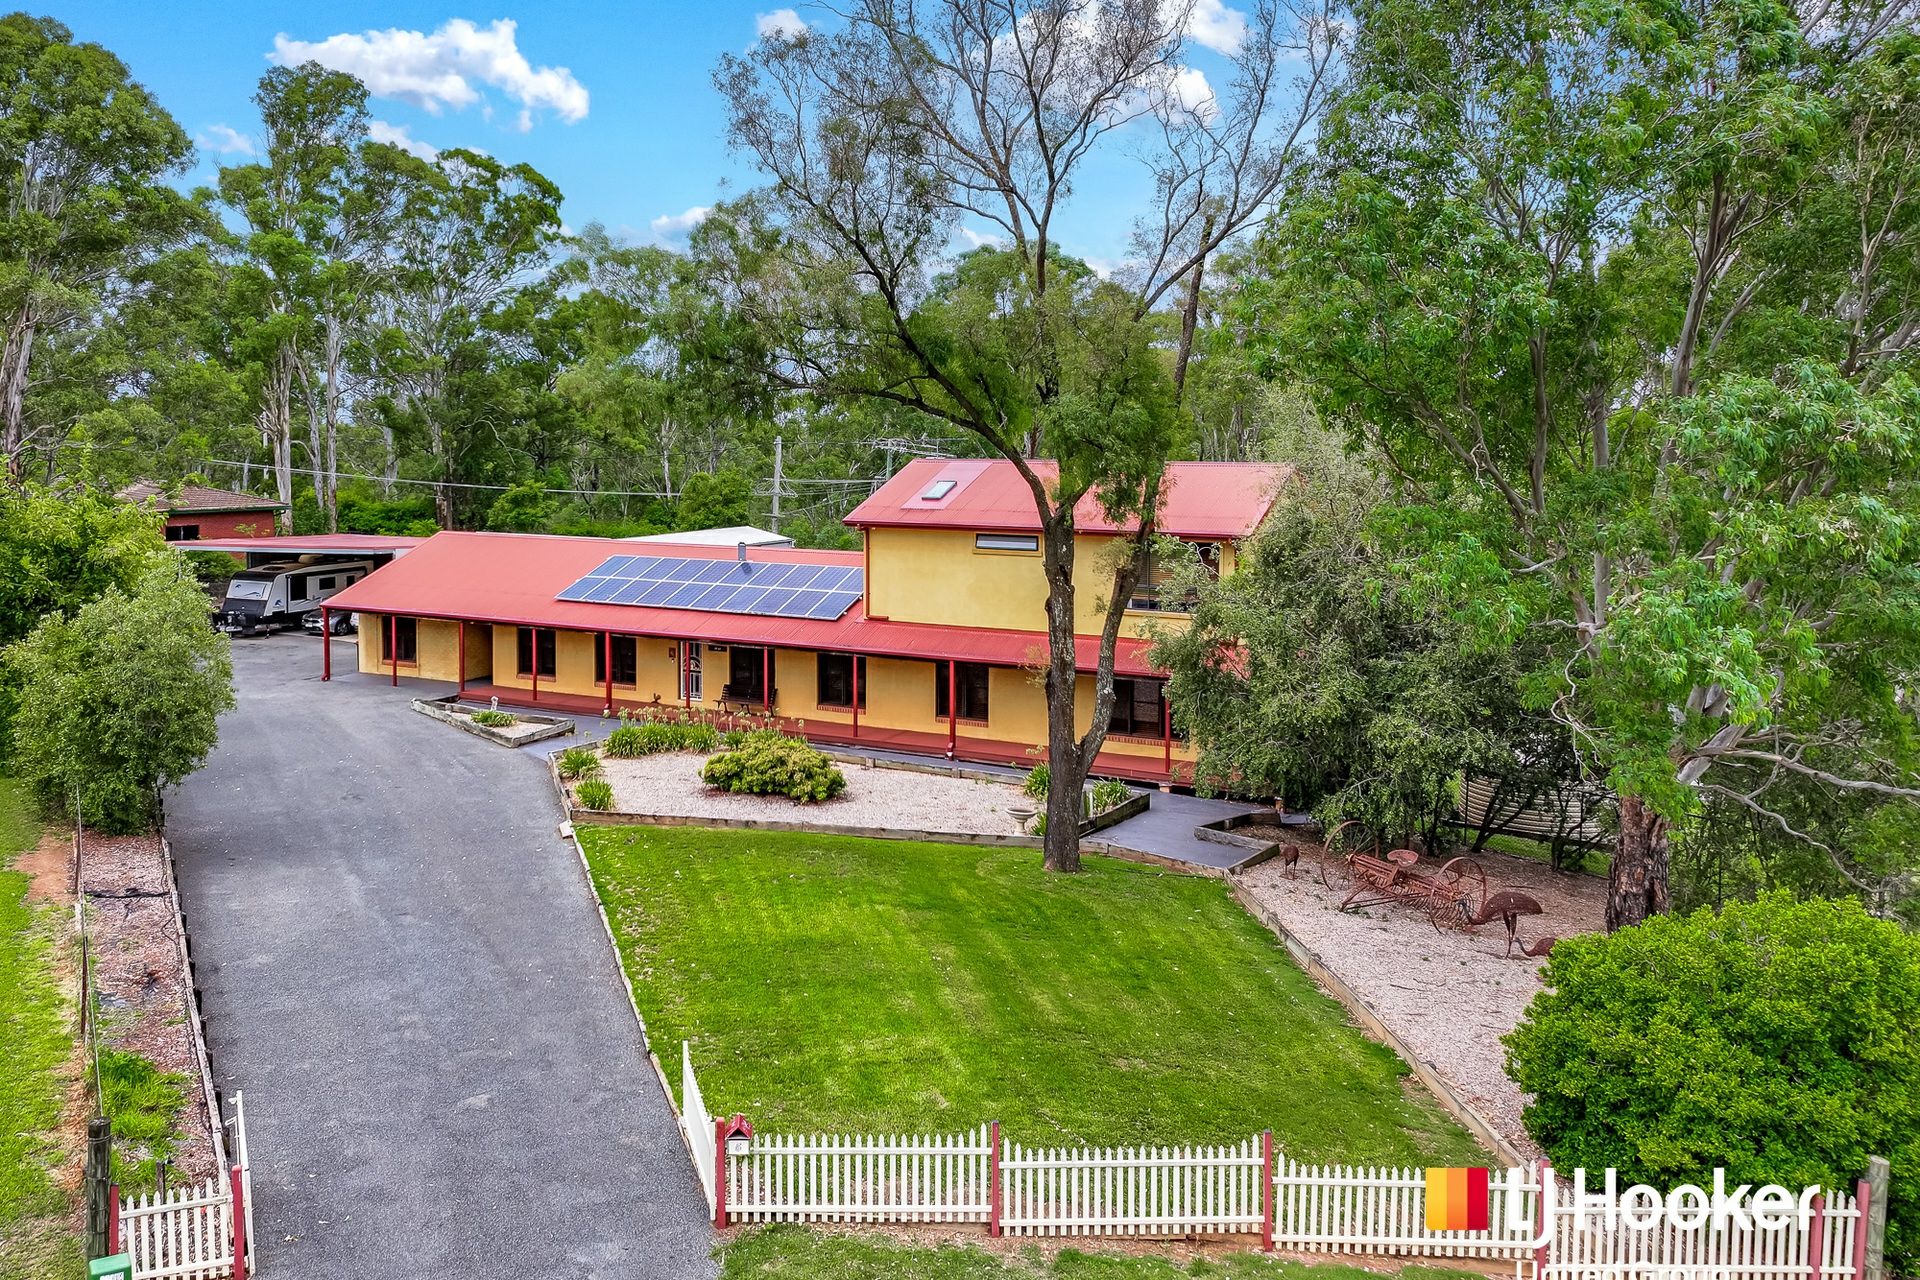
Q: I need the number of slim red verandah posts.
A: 10